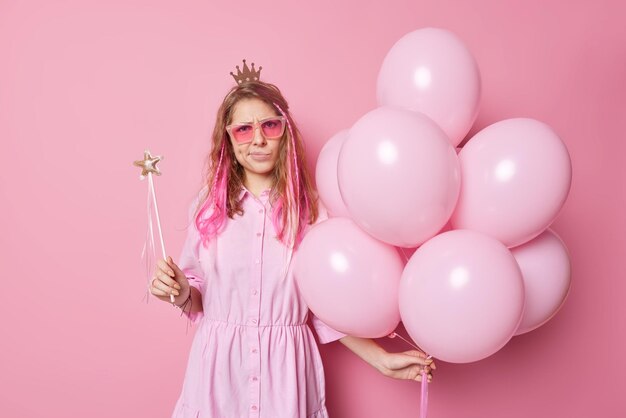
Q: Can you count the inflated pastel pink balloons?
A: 7